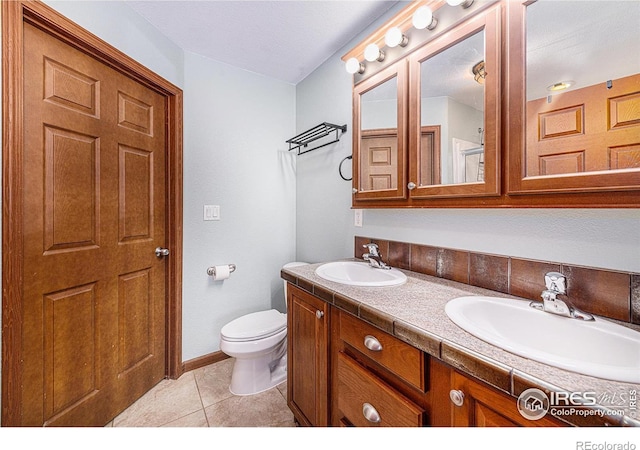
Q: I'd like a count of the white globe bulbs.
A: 5